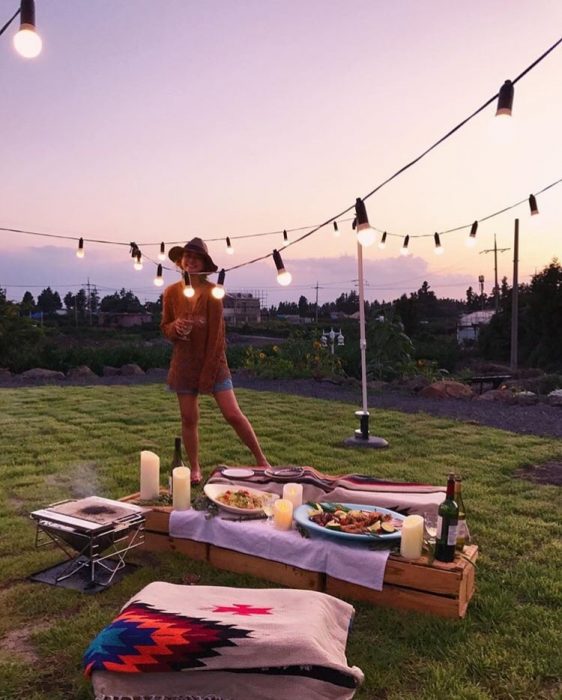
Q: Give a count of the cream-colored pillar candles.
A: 5